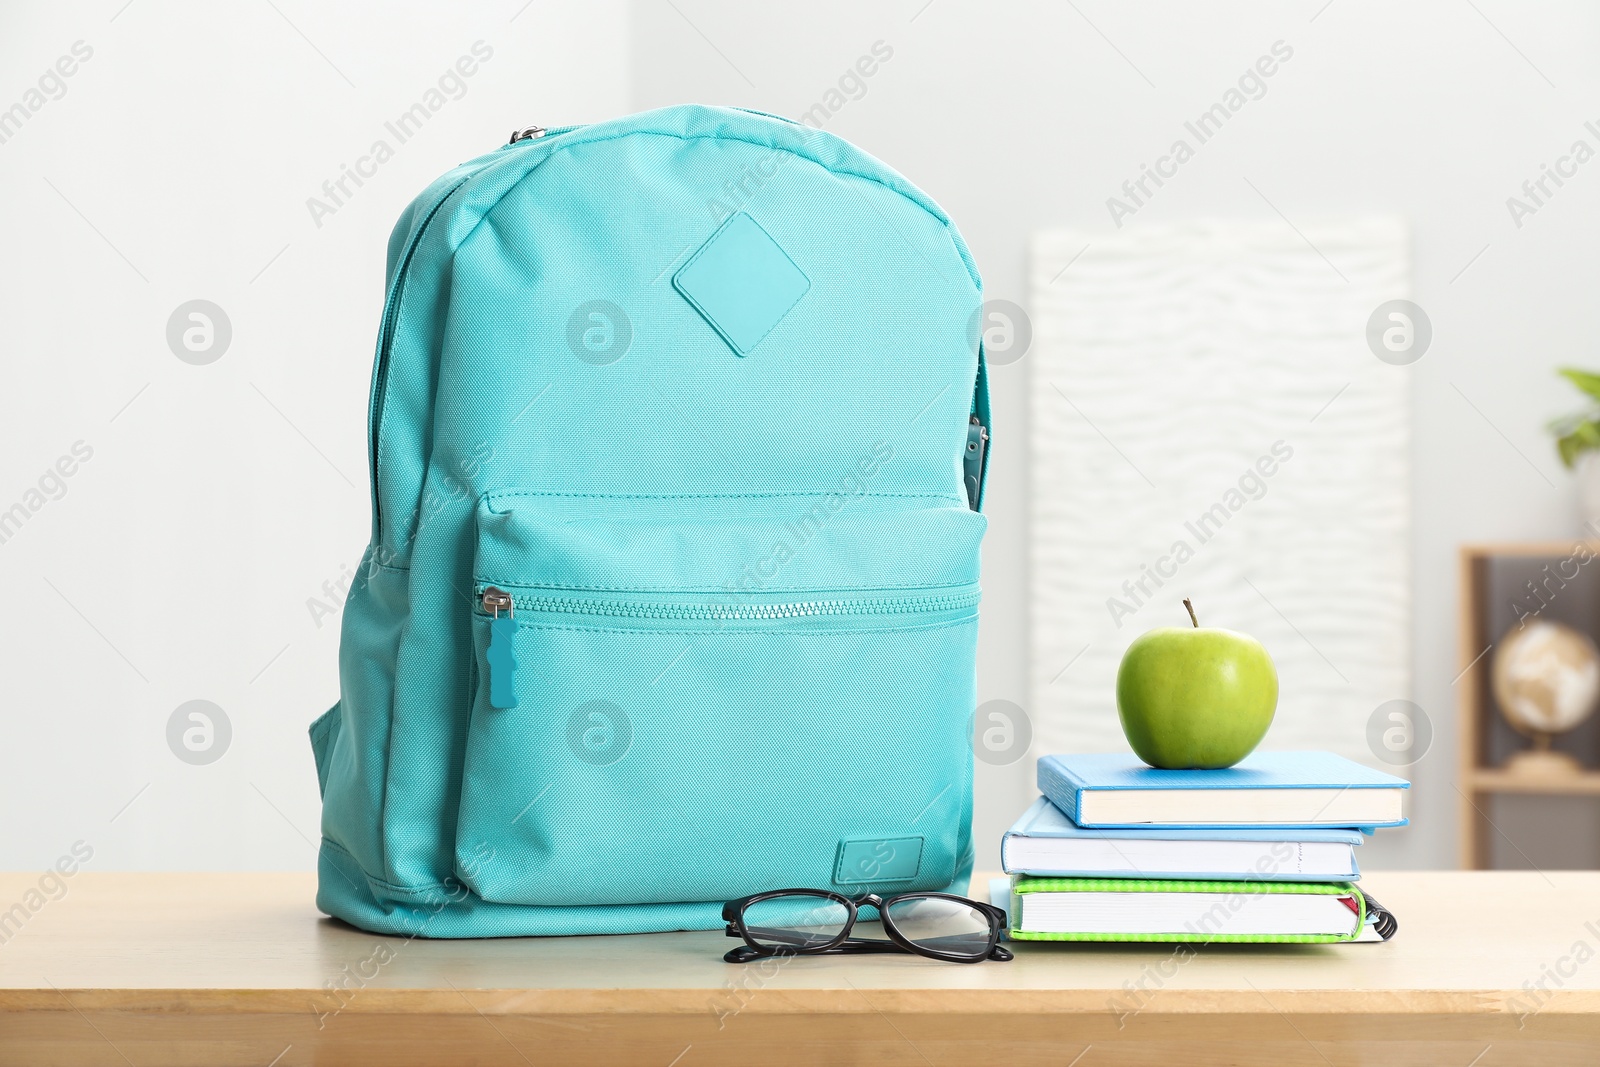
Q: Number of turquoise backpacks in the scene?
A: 1